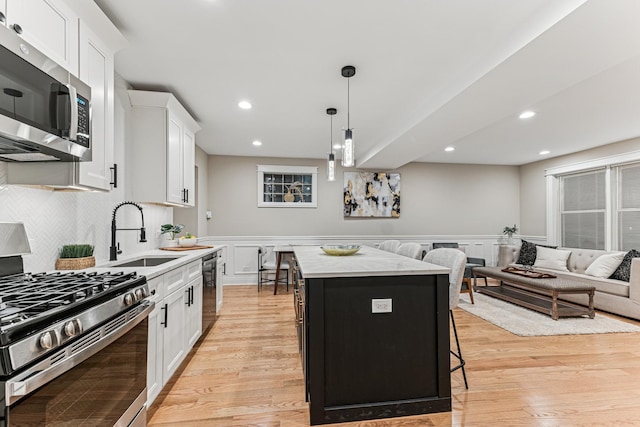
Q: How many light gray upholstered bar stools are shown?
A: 3